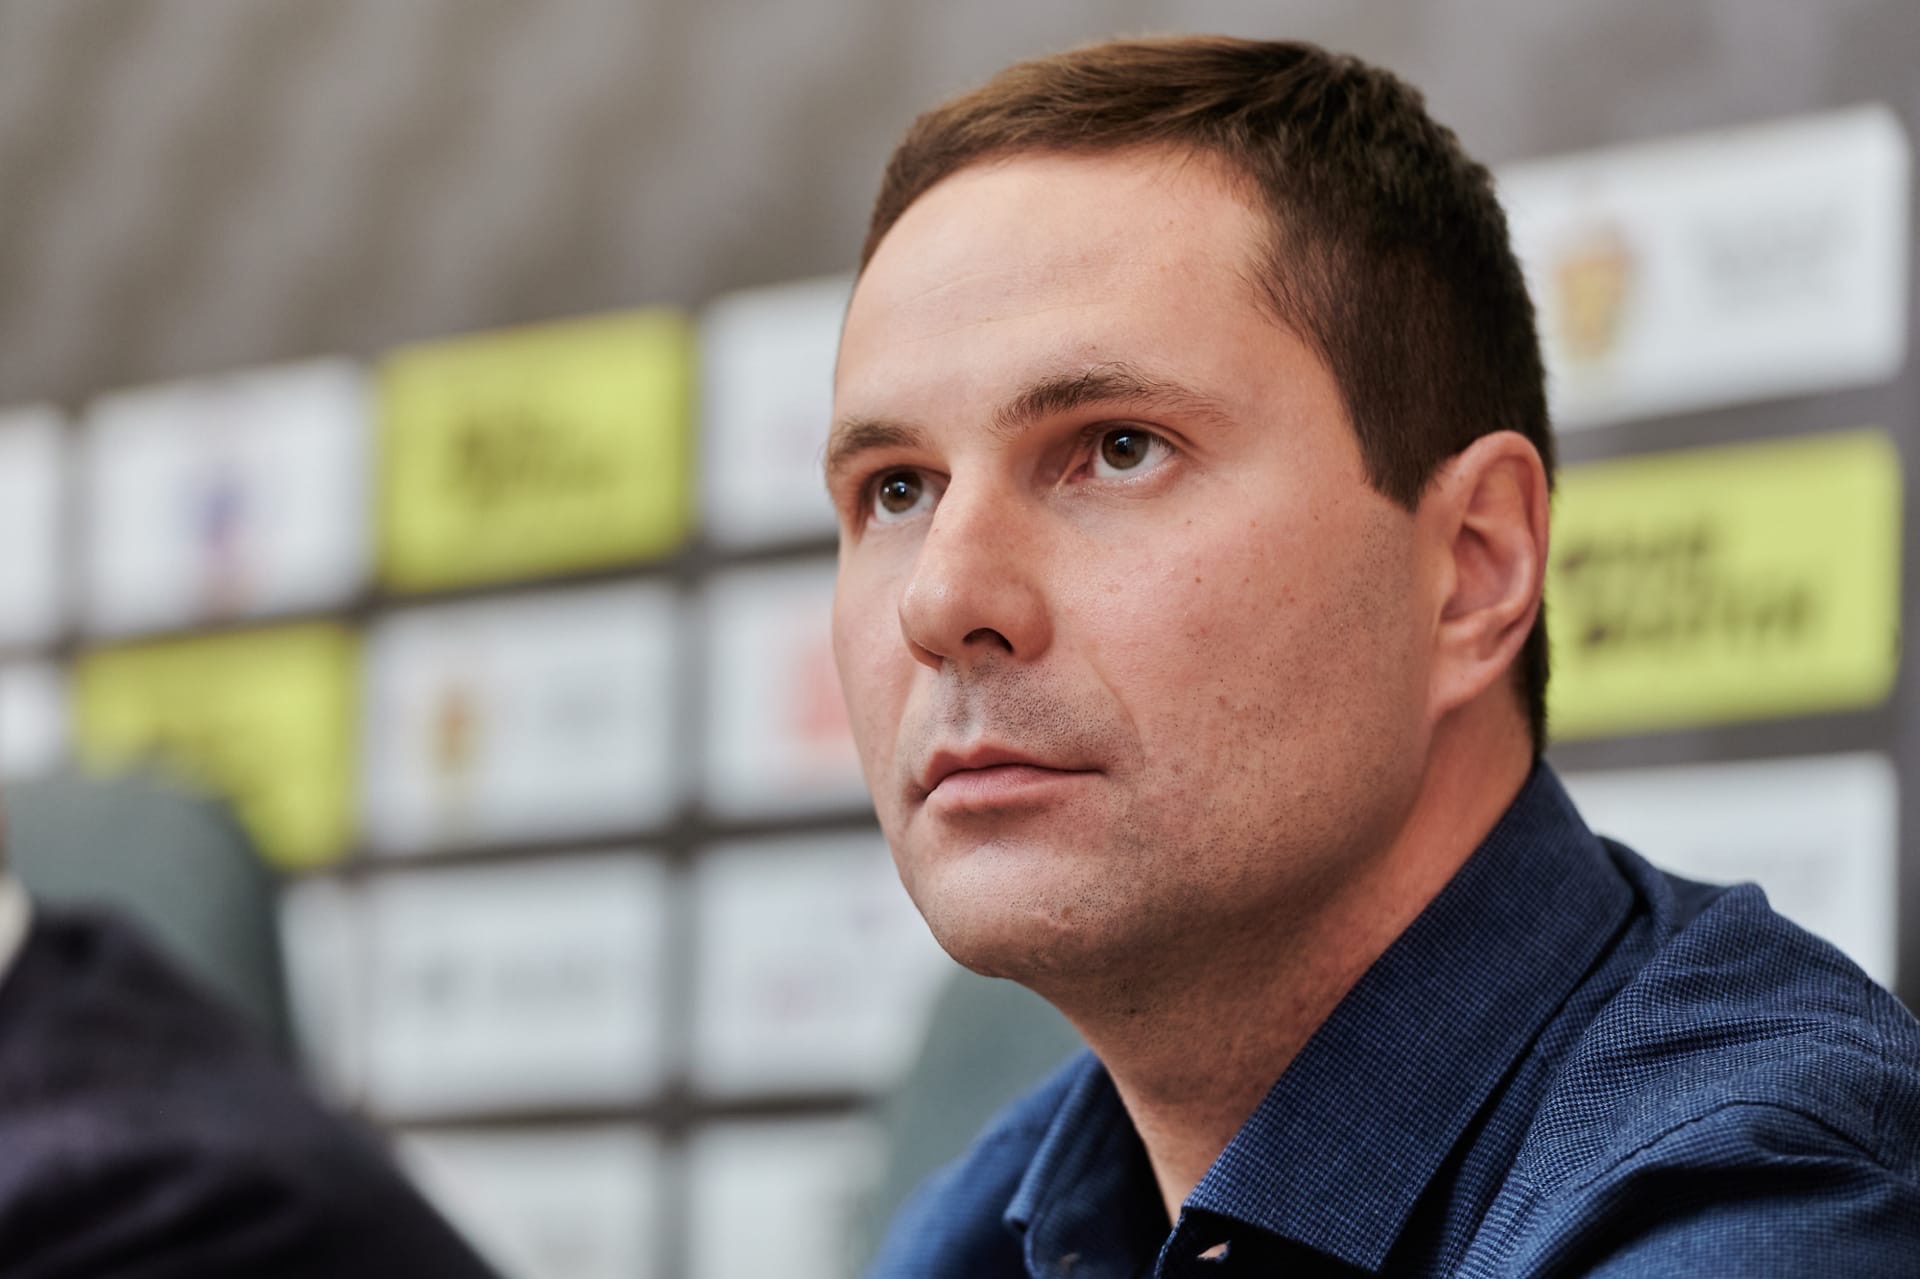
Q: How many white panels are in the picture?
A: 13